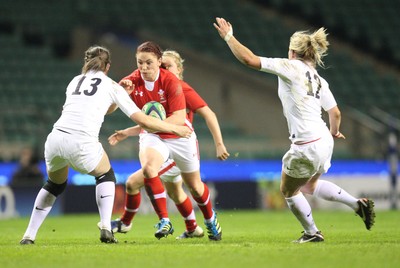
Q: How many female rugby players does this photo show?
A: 4